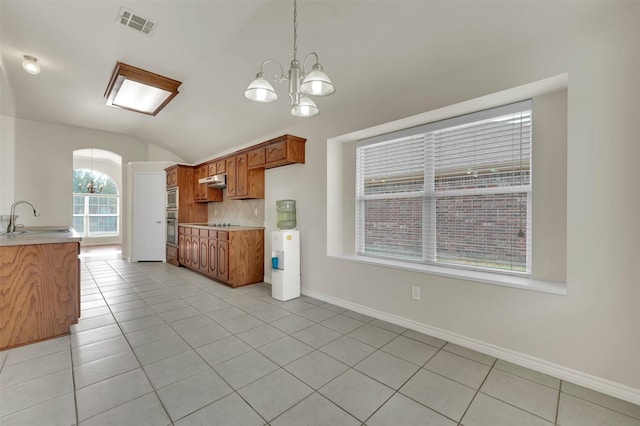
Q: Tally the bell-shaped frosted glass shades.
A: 3